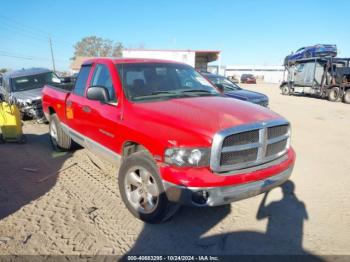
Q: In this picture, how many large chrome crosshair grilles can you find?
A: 1